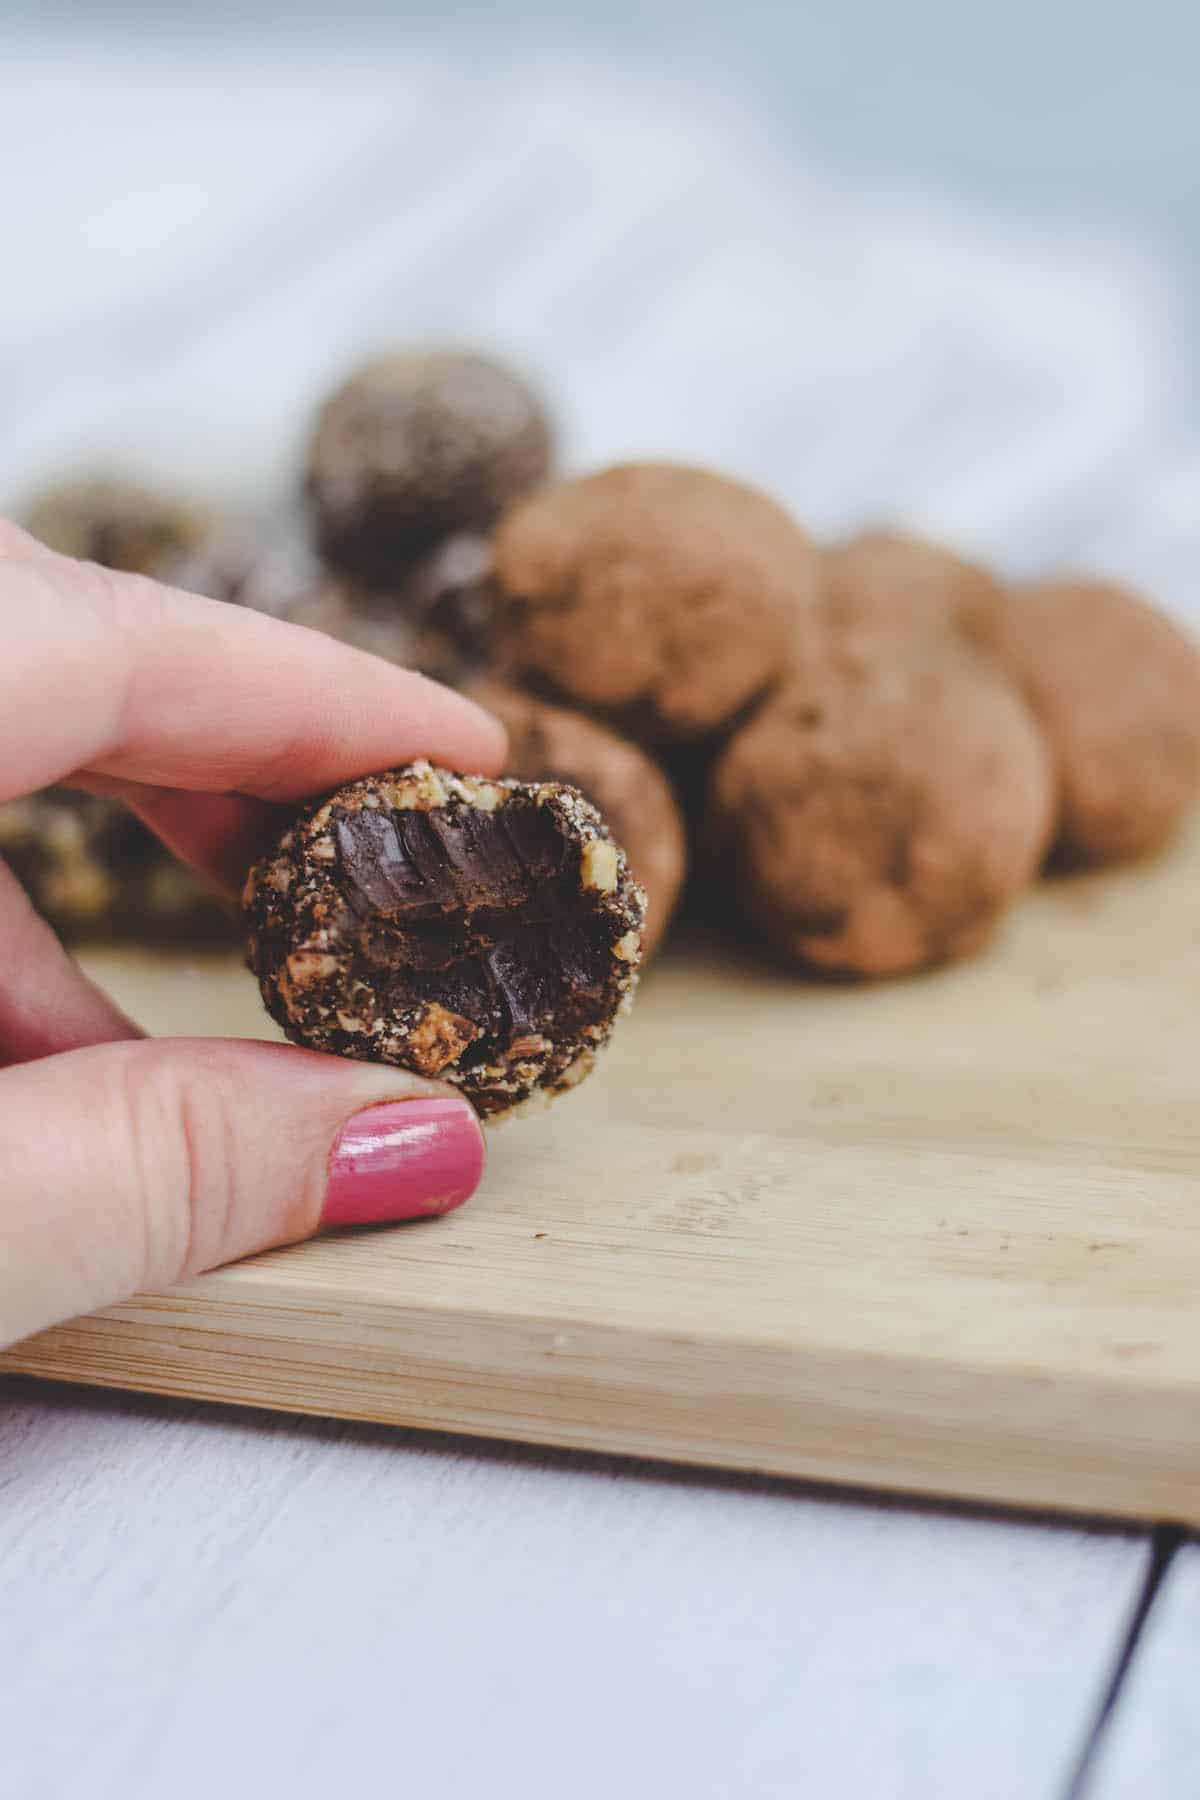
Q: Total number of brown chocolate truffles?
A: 5